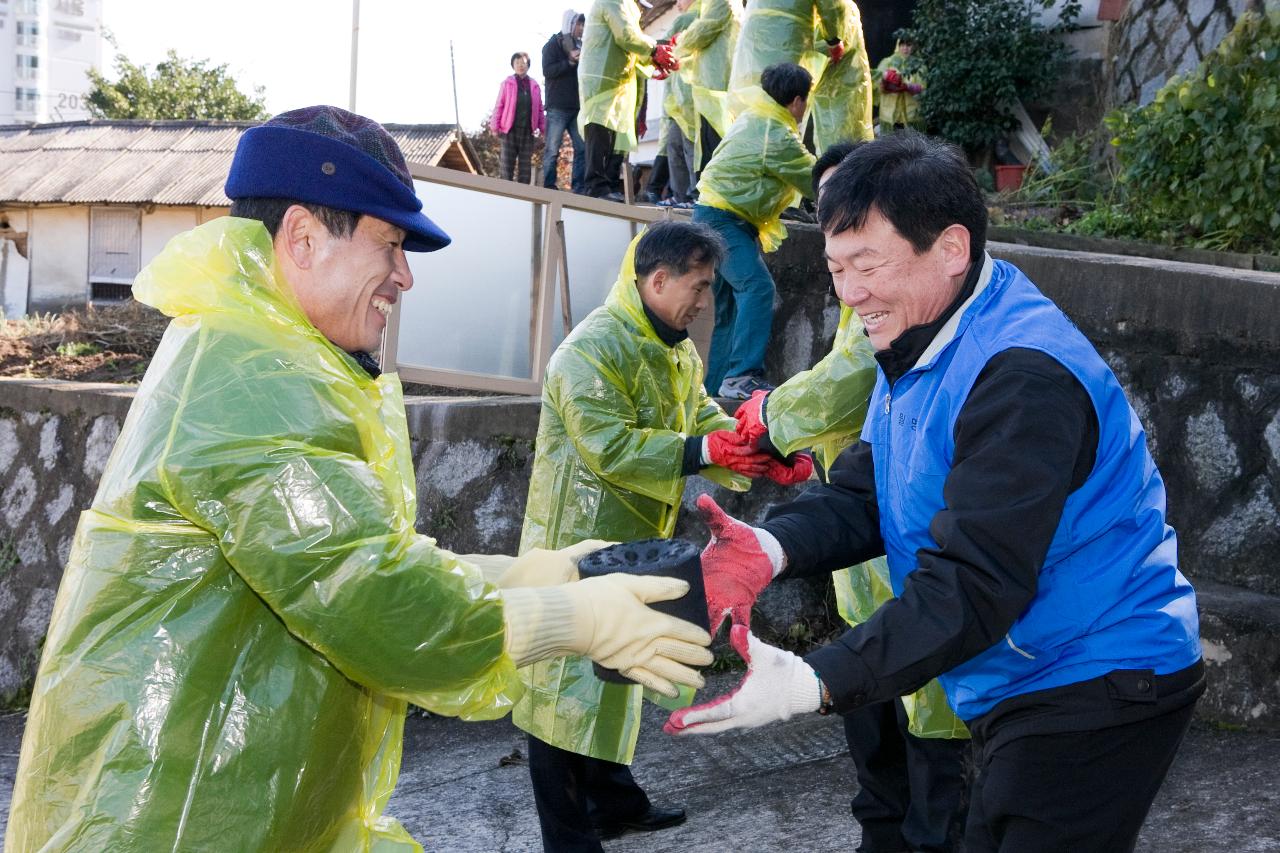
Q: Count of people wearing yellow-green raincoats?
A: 10